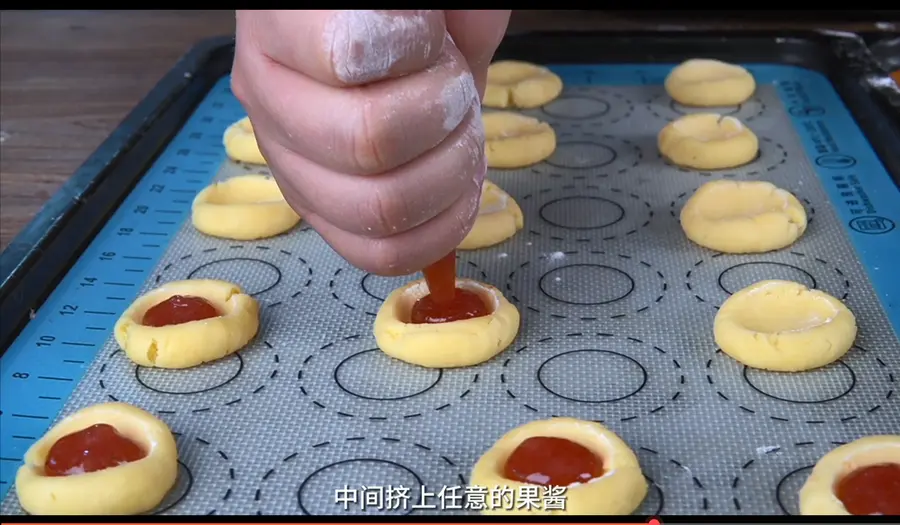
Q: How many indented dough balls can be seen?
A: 14